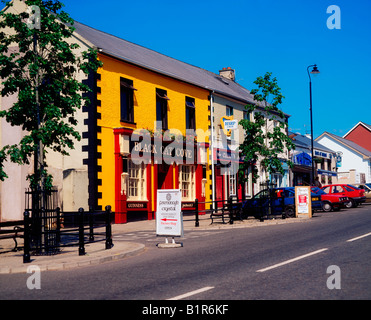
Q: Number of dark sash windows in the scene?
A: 3